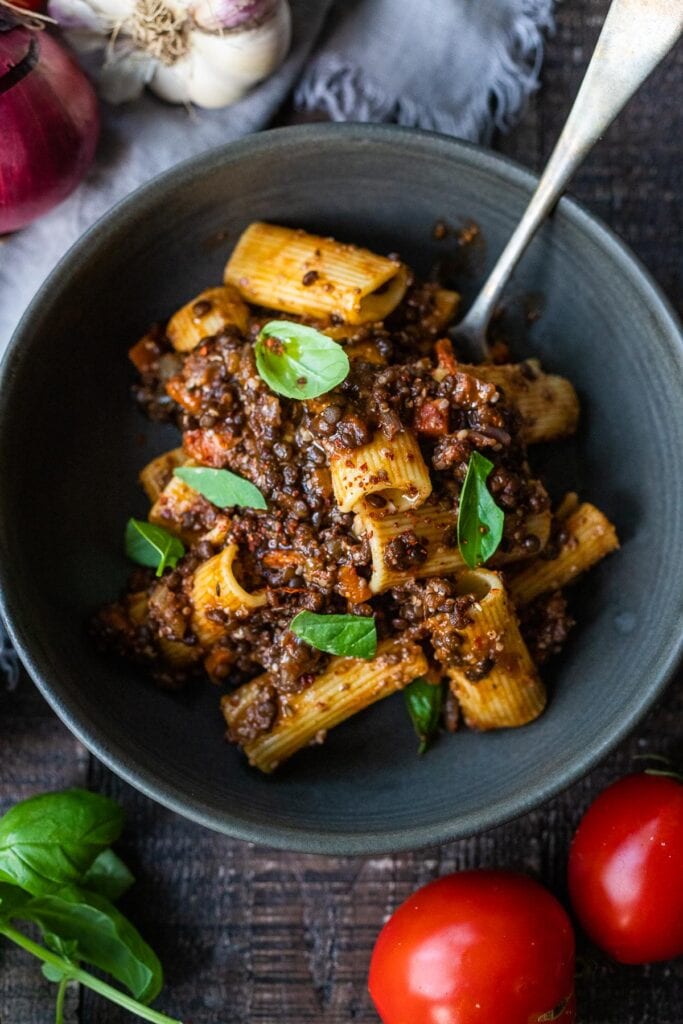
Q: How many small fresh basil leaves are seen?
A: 6